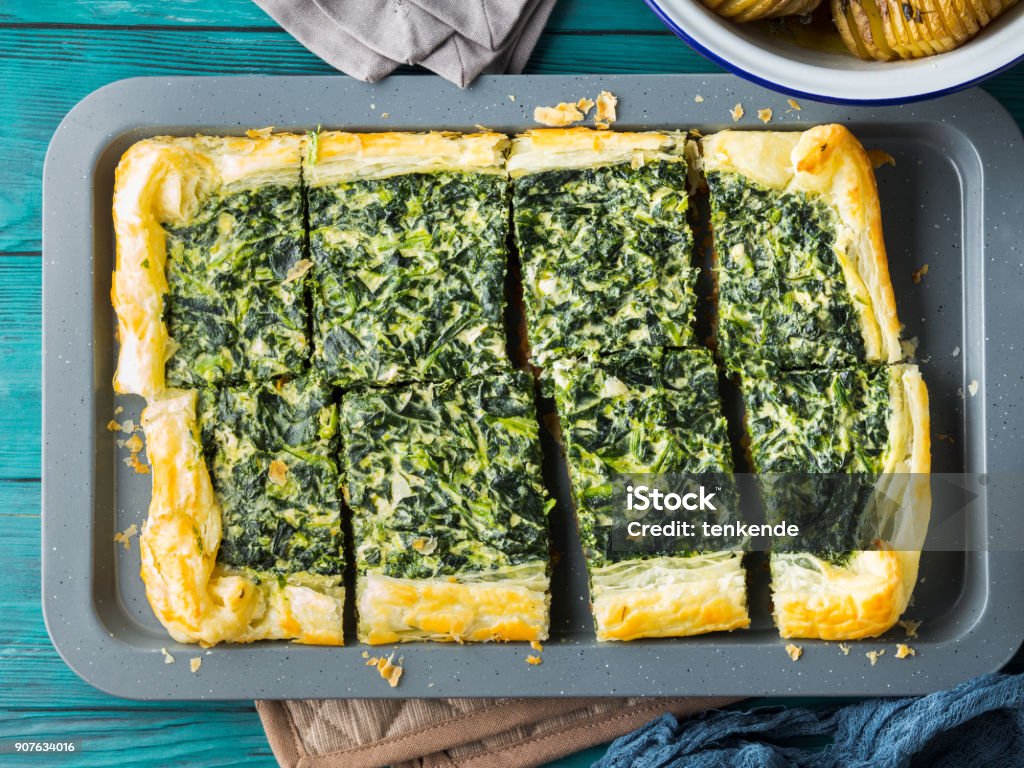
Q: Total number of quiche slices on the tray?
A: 8